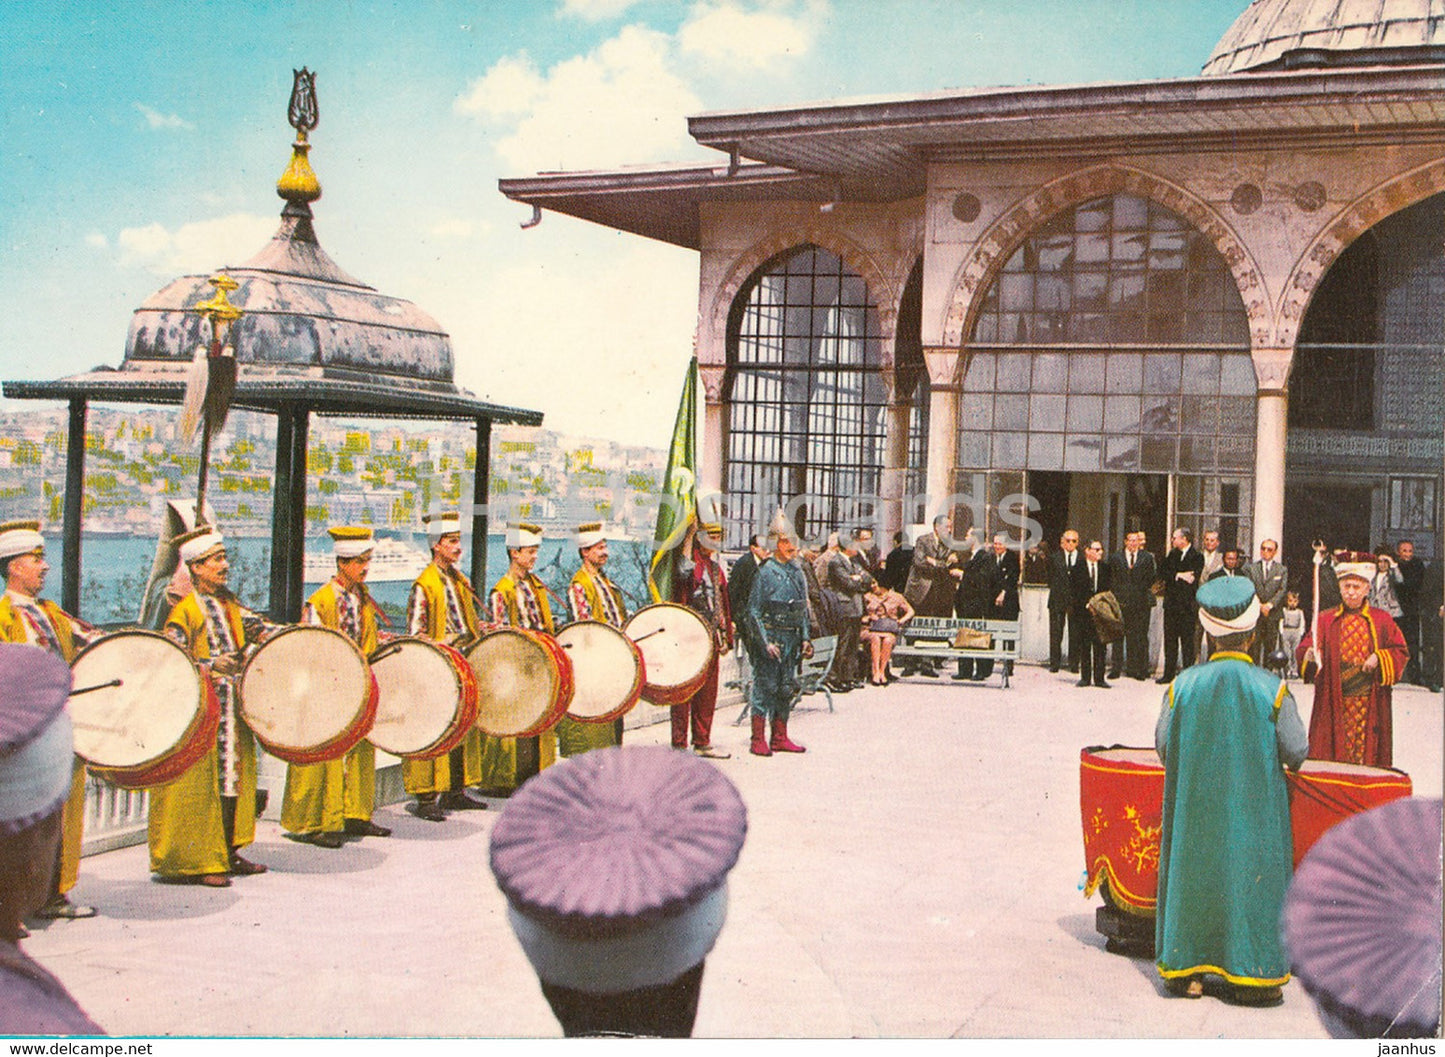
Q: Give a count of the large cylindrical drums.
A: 6